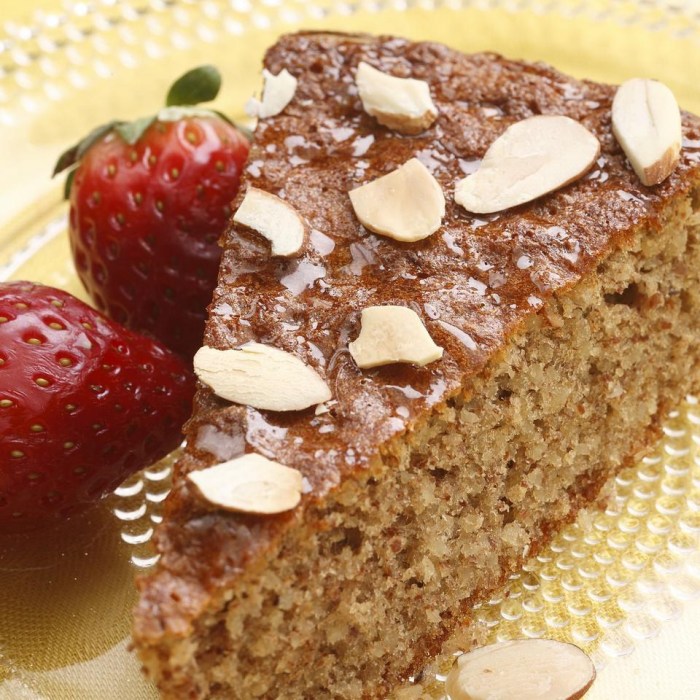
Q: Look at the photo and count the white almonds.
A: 10